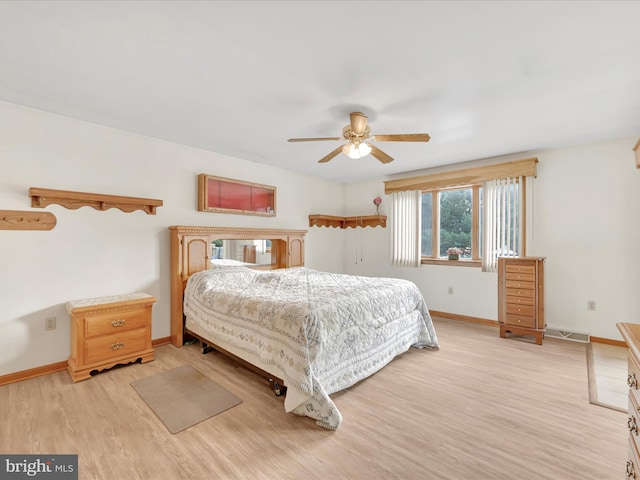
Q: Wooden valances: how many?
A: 1